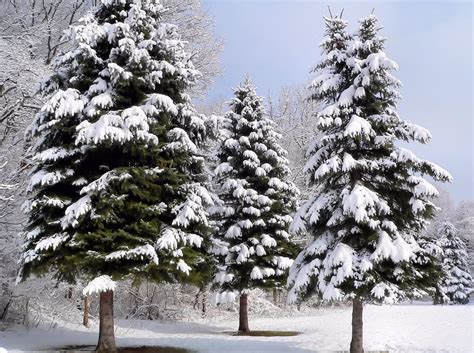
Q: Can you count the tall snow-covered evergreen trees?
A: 3